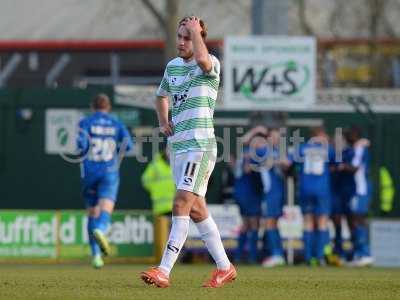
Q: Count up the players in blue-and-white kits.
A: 6